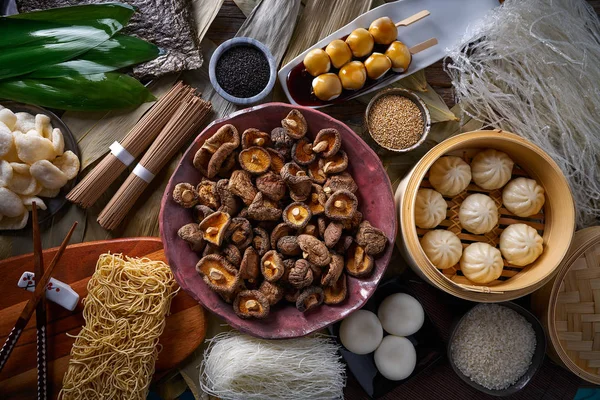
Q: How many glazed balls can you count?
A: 8